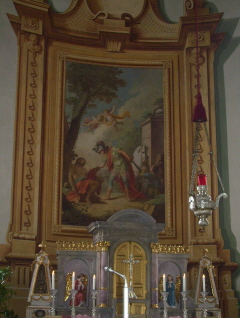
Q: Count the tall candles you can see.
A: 6